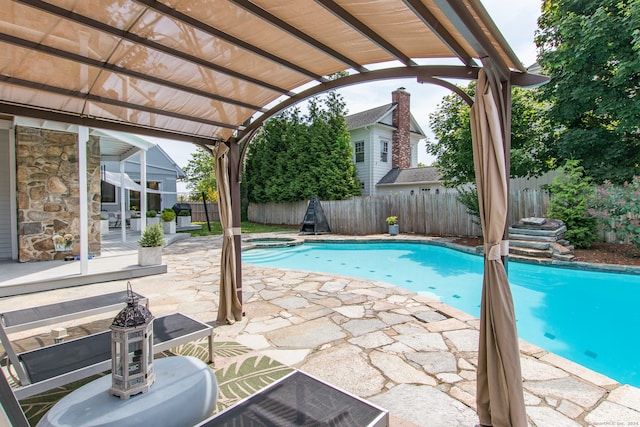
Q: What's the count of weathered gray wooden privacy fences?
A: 1